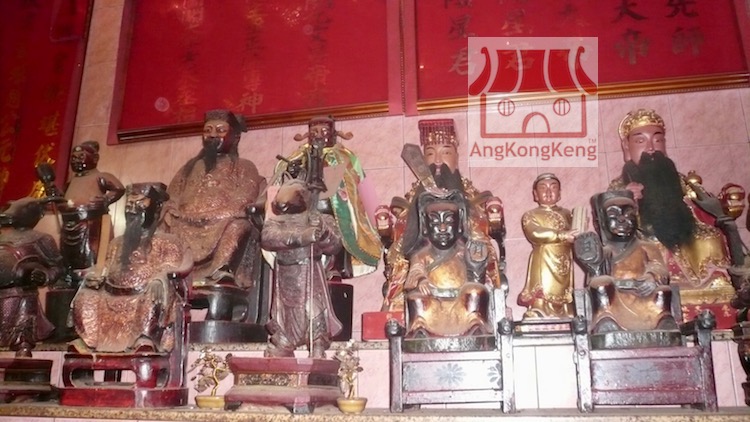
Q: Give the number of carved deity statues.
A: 11